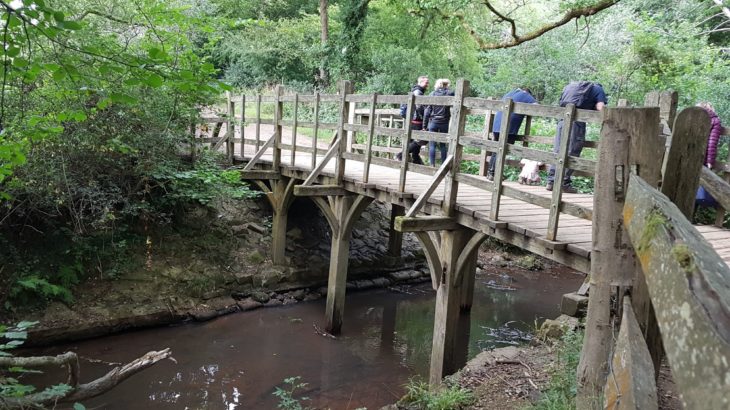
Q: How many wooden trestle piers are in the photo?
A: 3